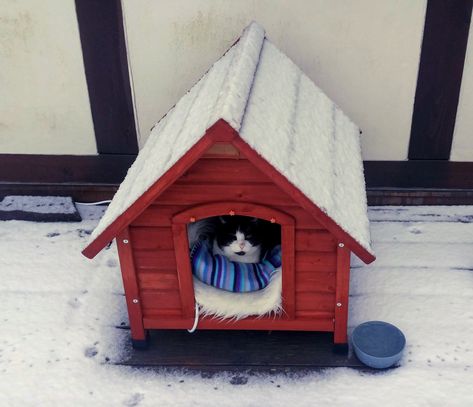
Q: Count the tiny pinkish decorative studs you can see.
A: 3